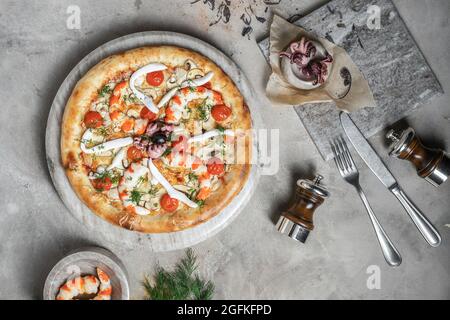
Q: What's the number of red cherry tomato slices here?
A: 8